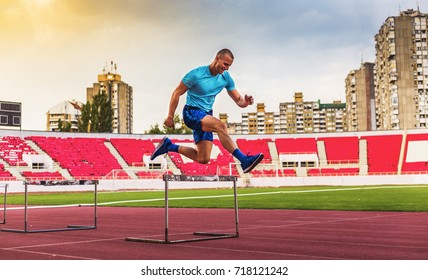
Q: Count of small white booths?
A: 3